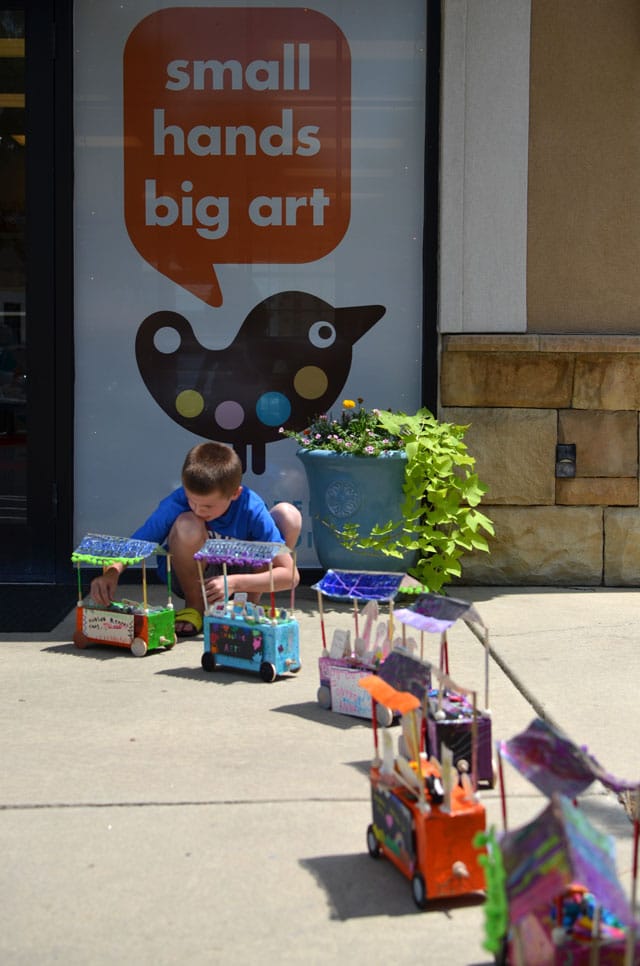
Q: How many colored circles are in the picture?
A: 4